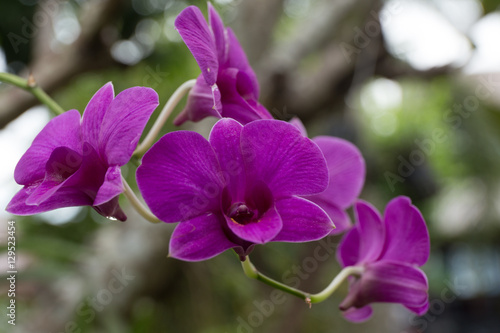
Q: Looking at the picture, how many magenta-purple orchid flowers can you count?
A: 5